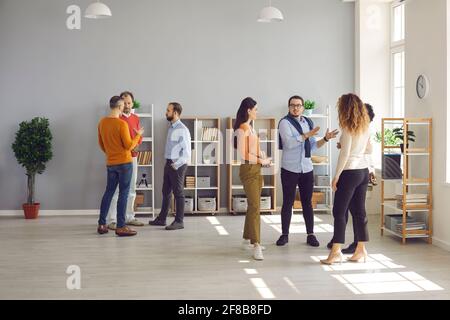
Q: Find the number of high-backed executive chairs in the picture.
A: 0